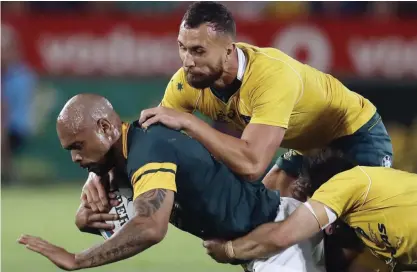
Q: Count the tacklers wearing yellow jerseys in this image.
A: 2